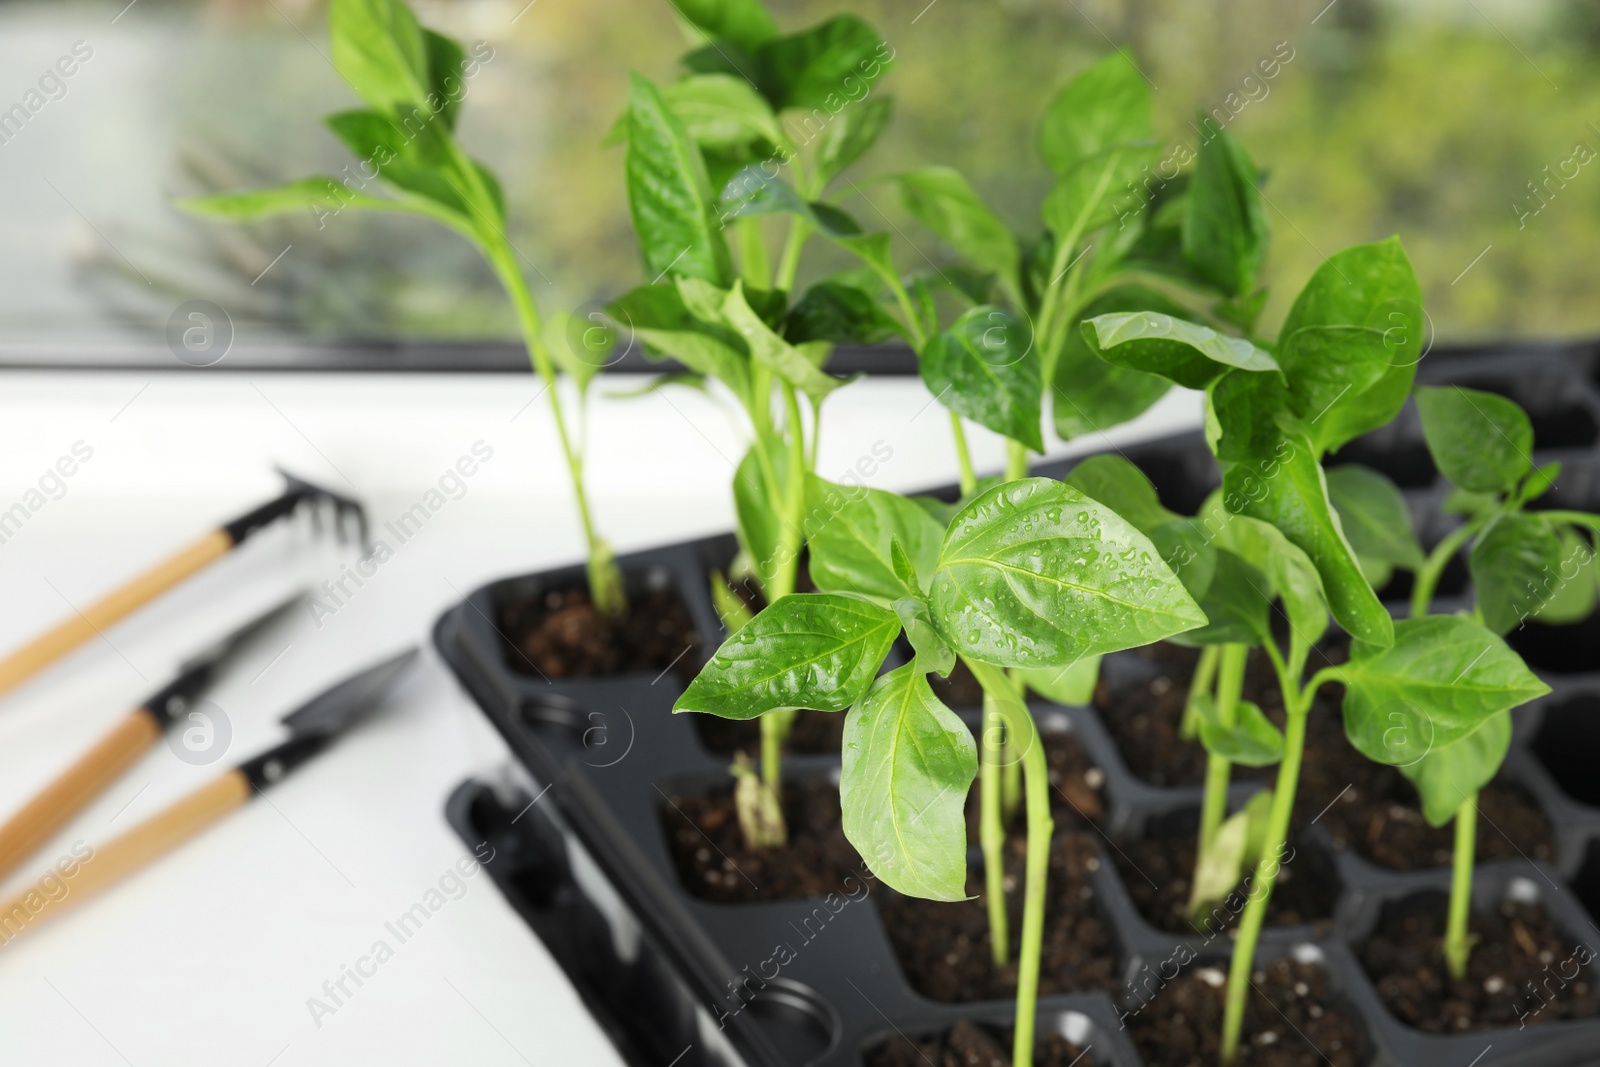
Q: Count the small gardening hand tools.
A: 3